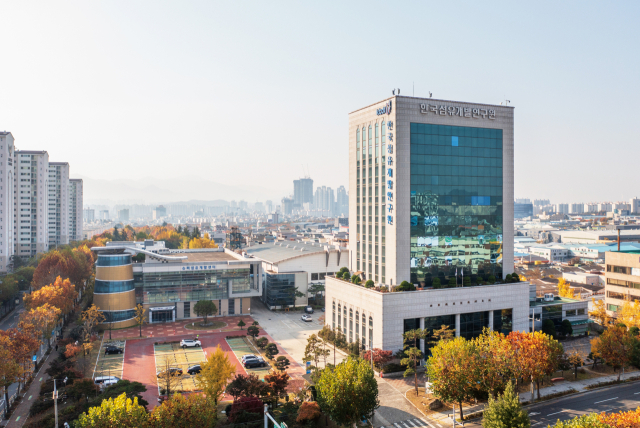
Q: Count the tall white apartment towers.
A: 4